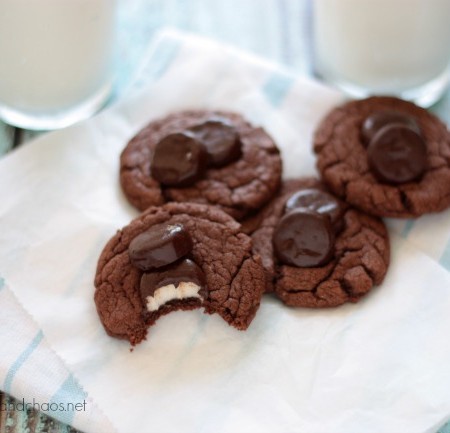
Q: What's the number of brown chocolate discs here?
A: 8